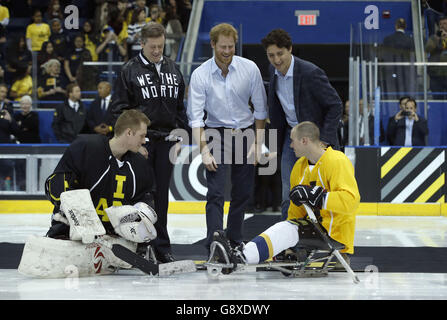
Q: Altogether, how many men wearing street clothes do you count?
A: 3